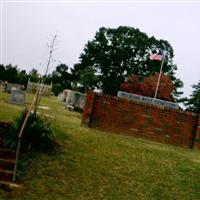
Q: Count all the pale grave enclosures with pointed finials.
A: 1